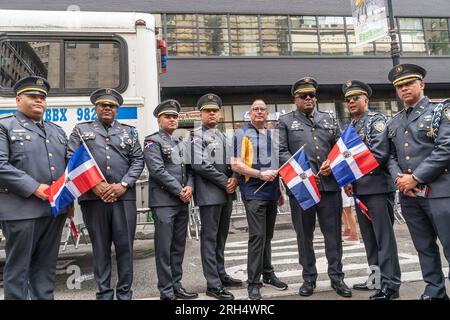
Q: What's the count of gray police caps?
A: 7